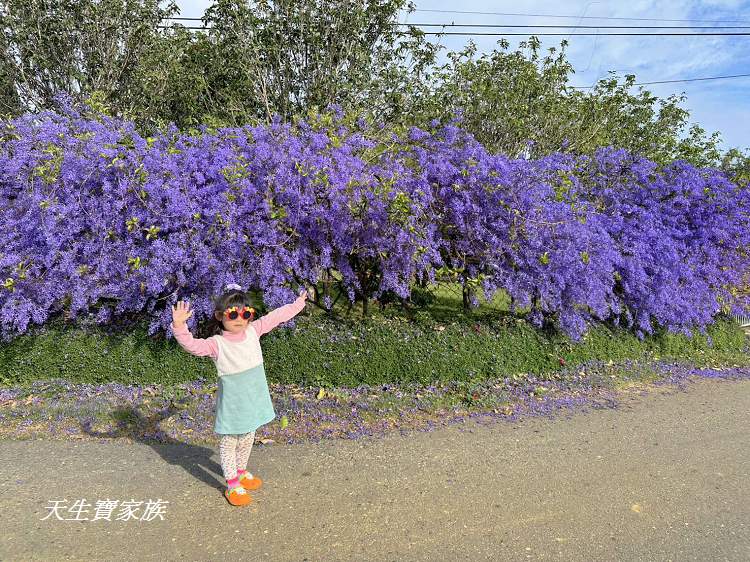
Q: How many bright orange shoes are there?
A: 2